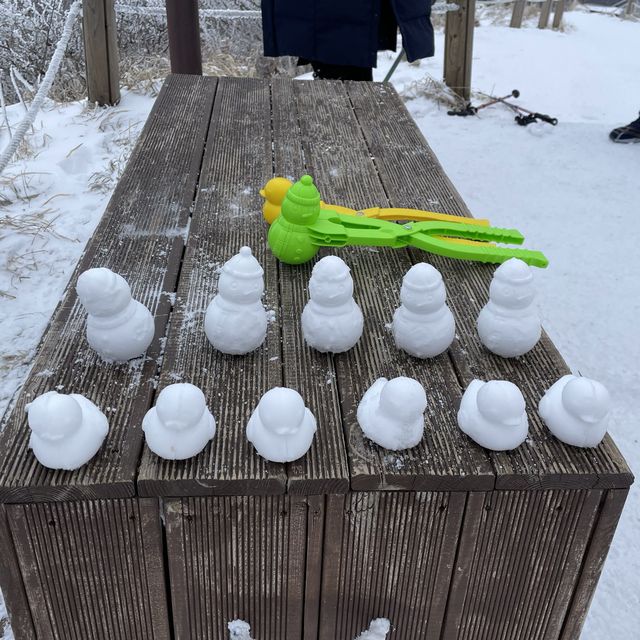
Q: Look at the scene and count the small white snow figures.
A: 11